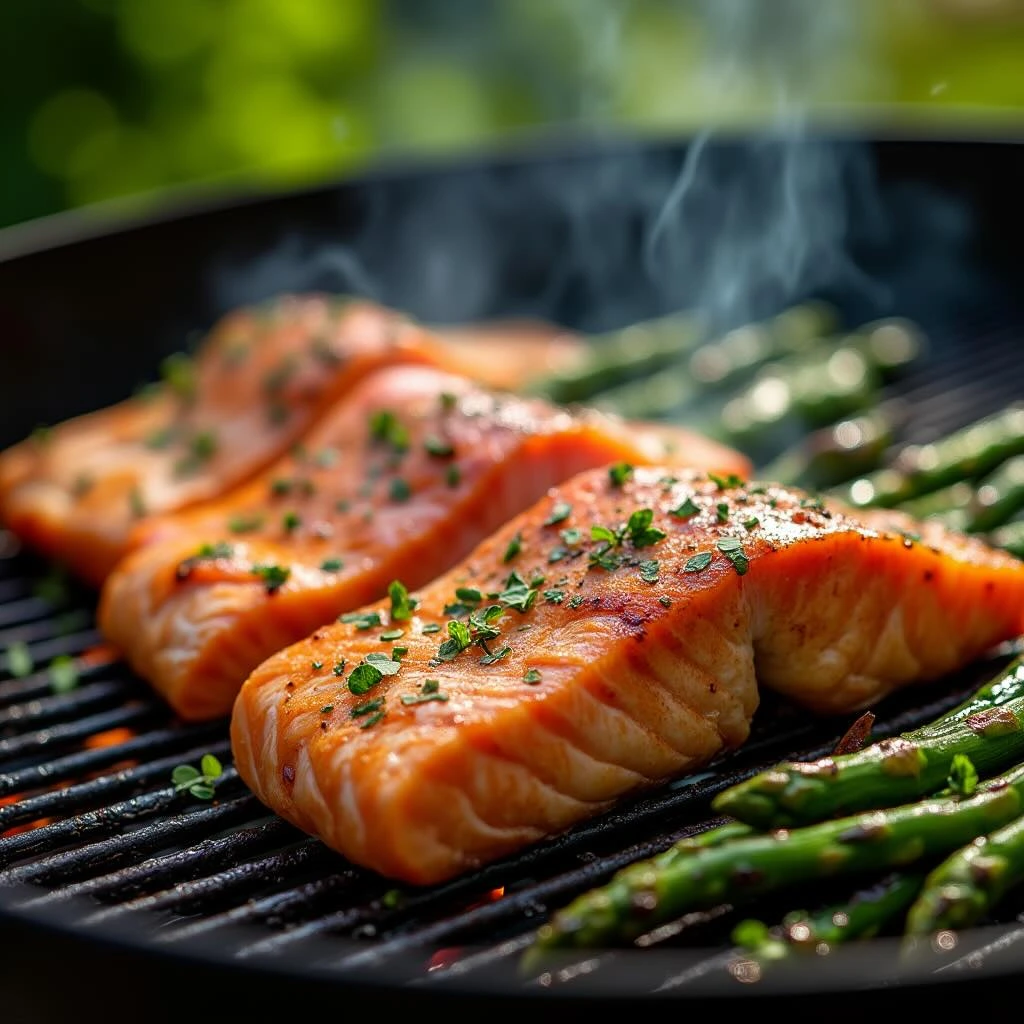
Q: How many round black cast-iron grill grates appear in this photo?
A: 1